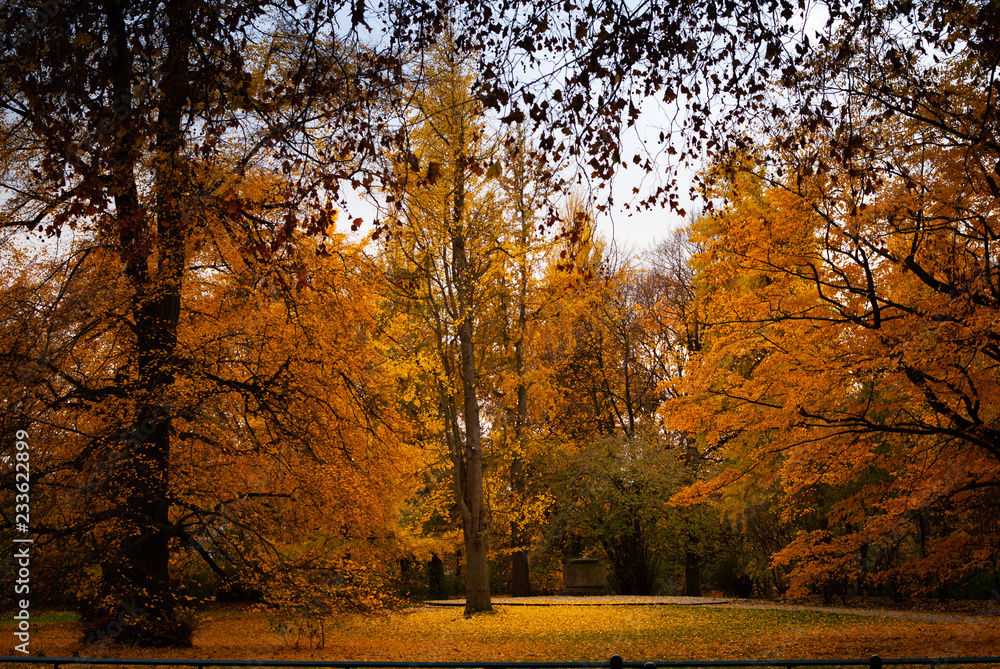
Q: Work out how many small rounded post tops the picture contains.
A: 3